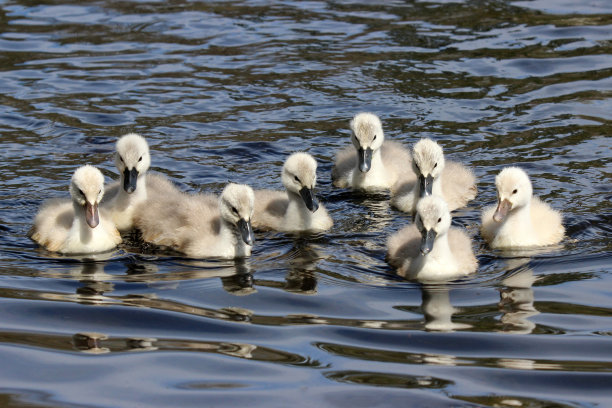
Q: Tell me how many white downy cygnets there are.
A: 8